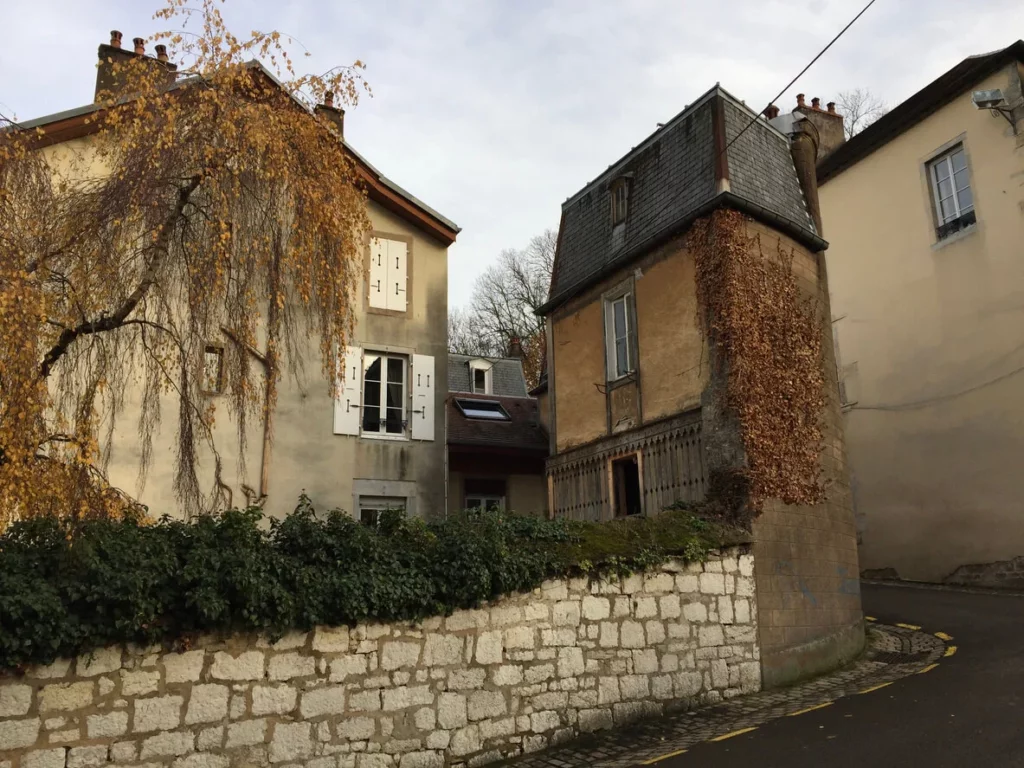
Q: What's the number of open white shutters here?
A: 2